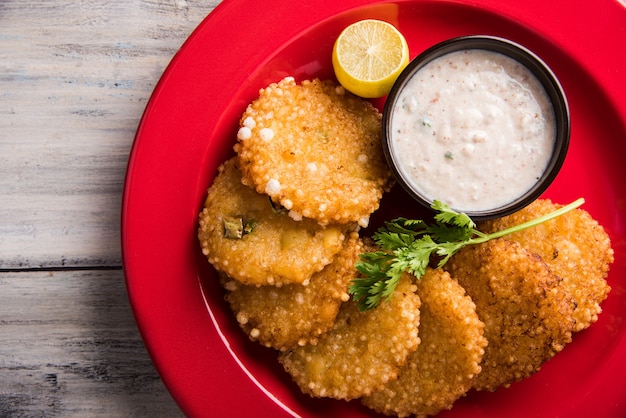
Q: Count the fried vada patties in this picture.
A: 7